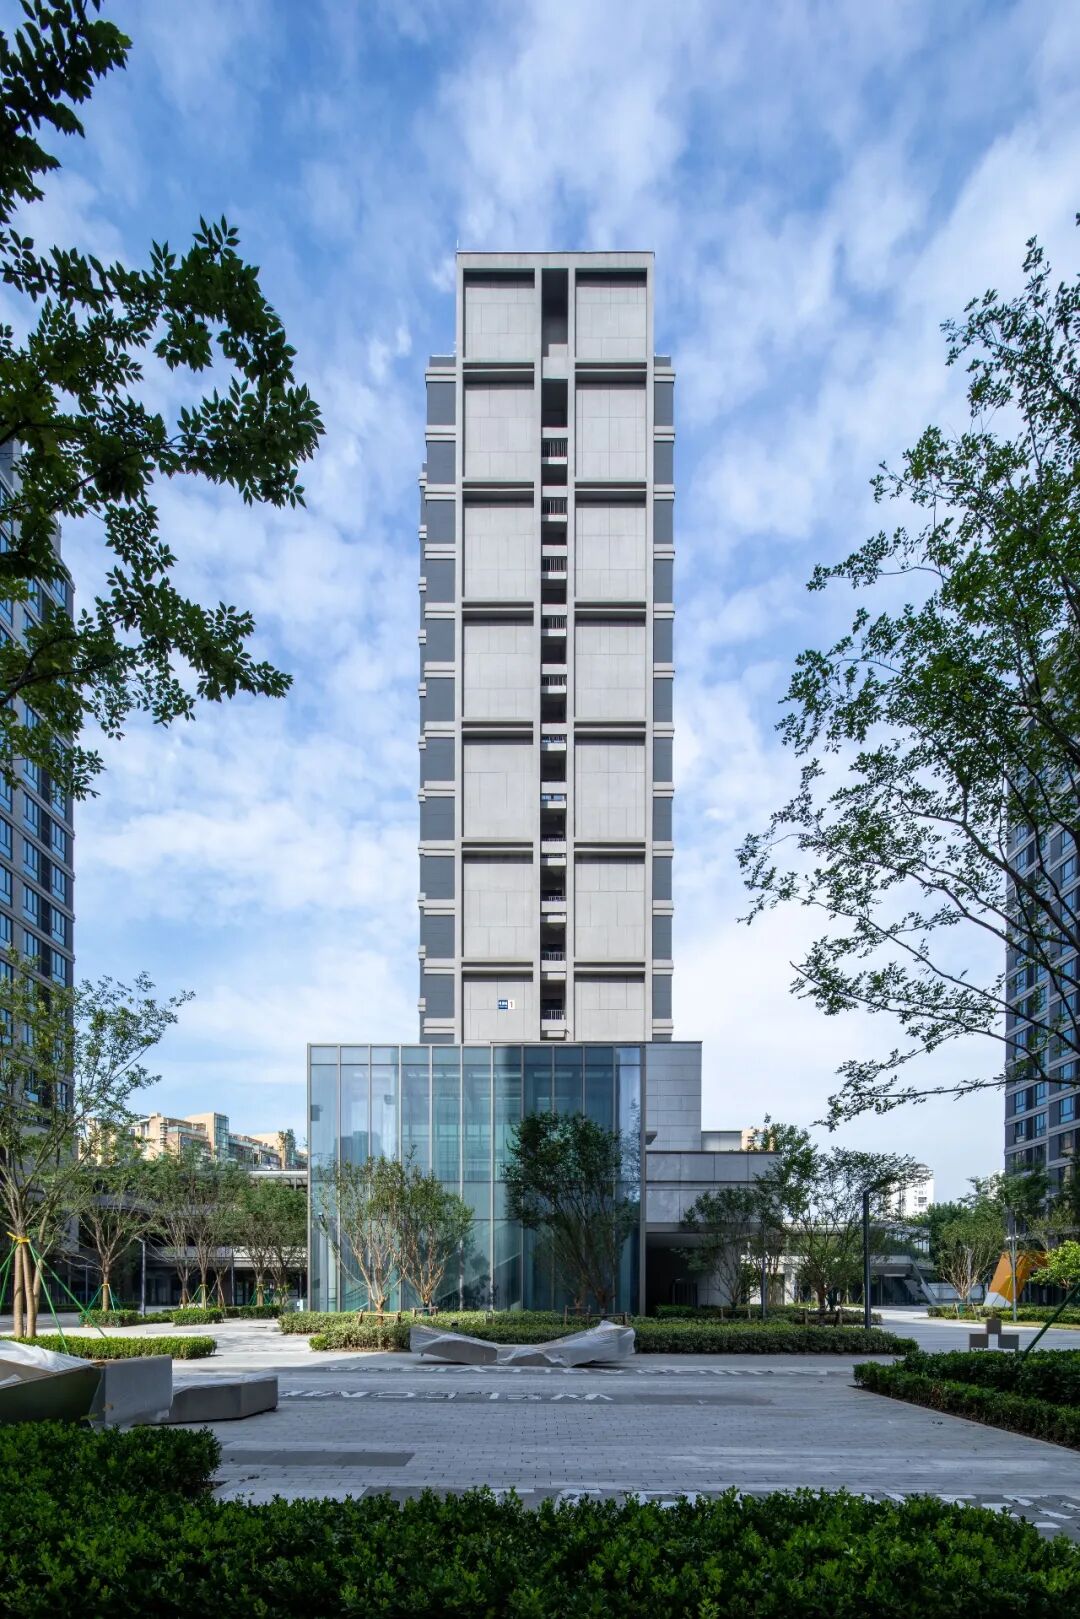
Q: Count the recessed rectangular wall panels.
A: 14